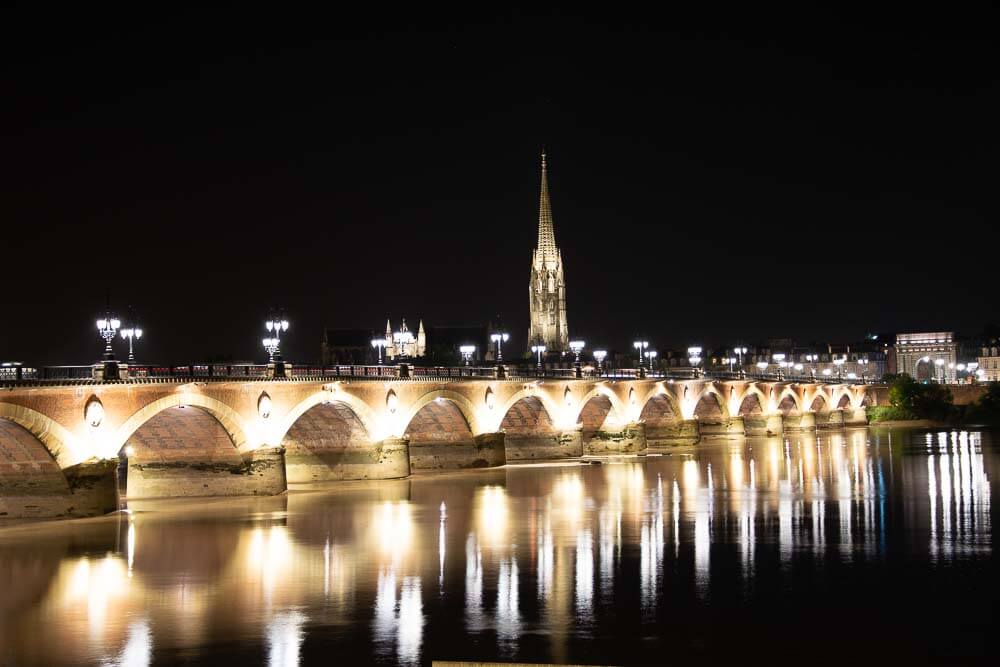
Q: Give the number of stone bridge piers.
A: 12